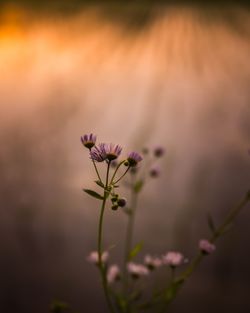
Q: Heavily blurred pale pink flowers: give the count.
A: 6